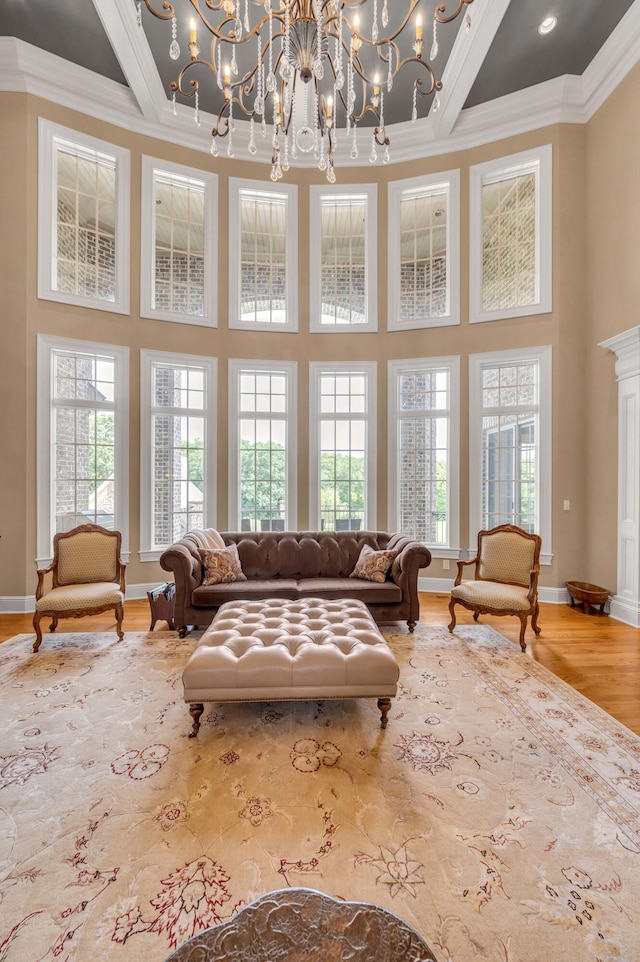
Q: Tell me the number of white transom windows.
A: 6